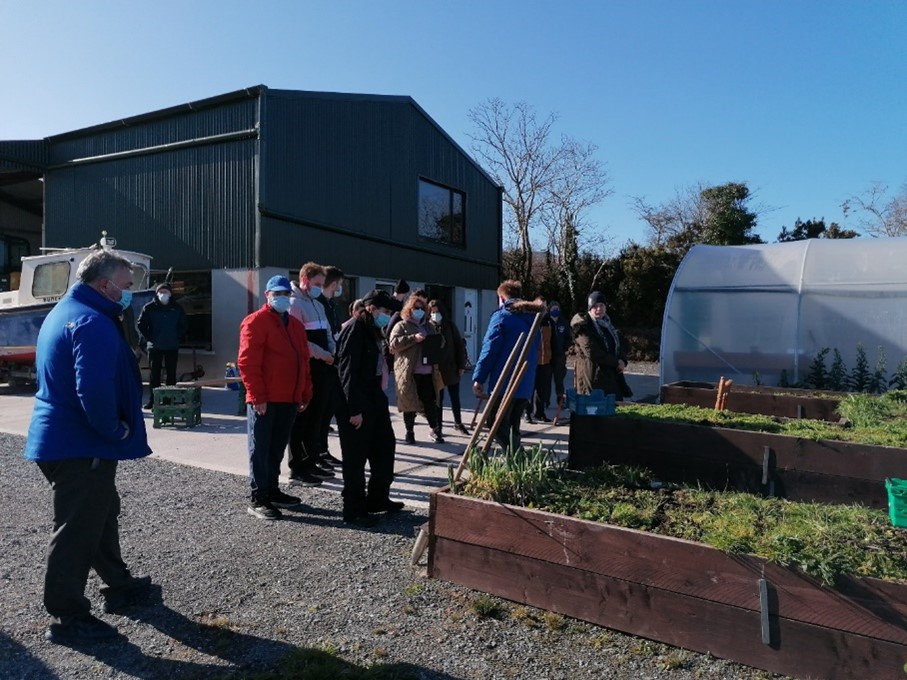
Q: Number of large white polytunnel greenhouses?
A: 1